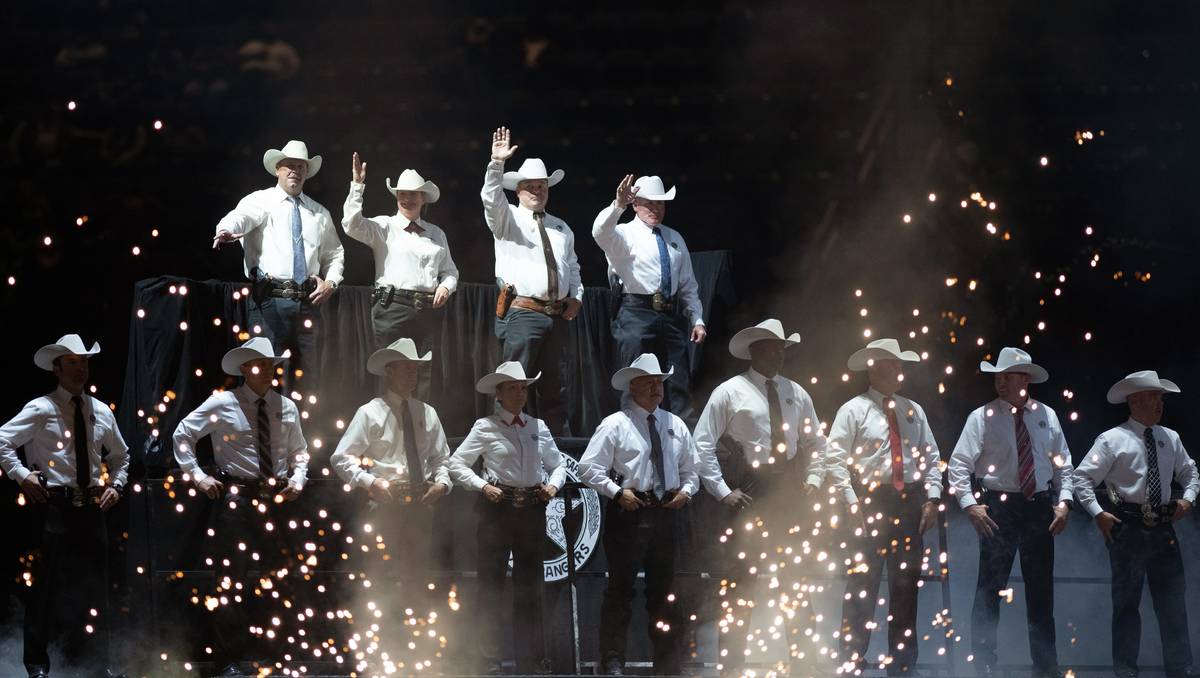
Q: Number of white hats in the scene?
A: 13